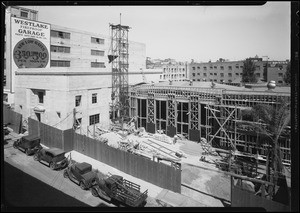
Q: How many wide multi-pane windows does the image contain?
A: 6